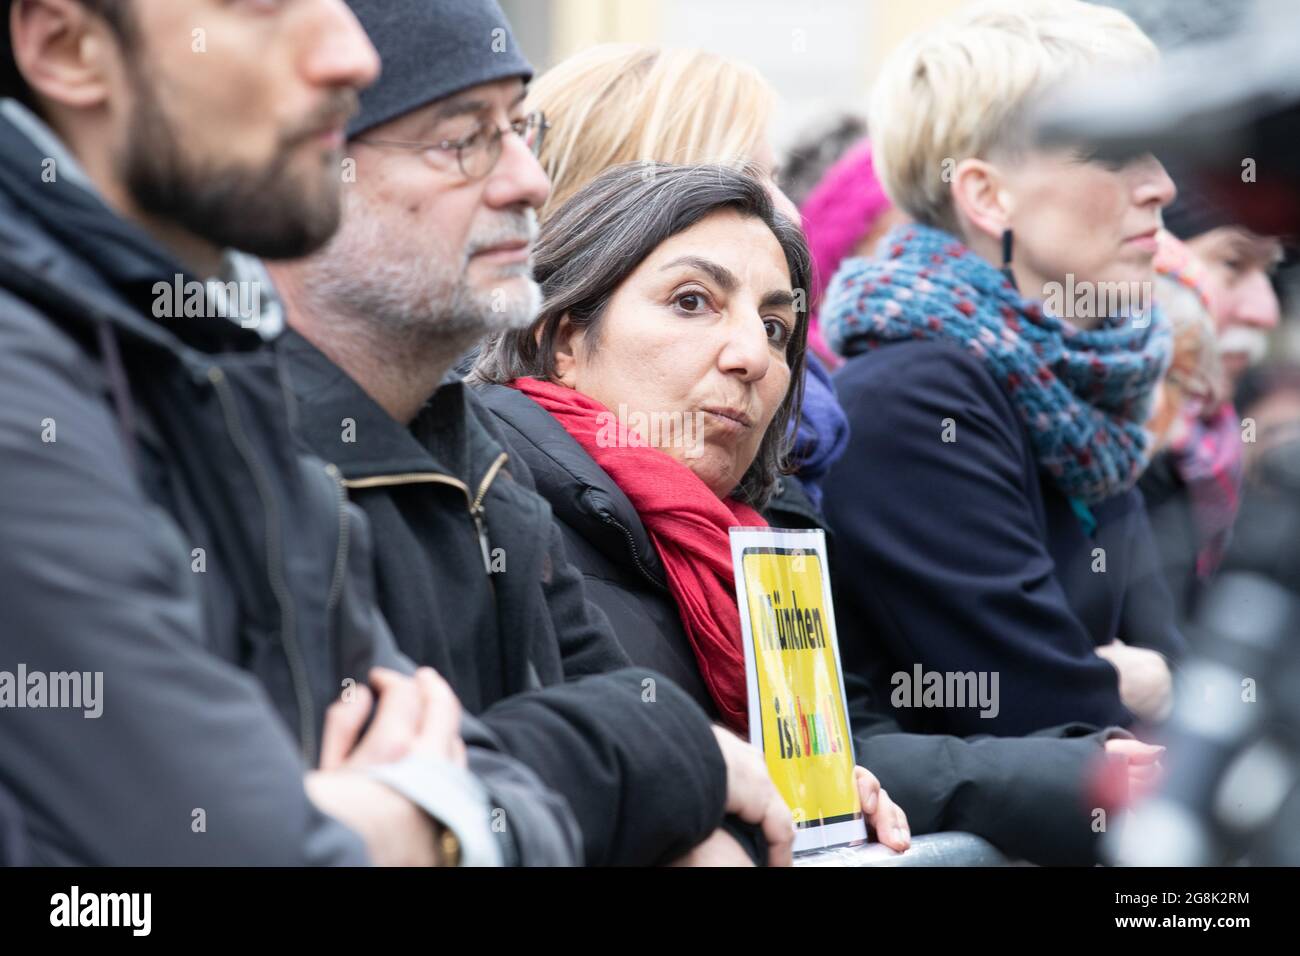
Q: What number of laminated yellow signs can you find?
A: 1